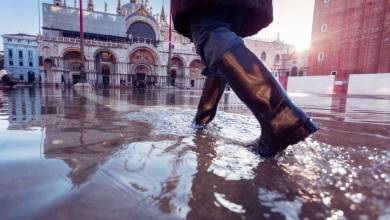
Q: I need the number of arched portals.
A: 5